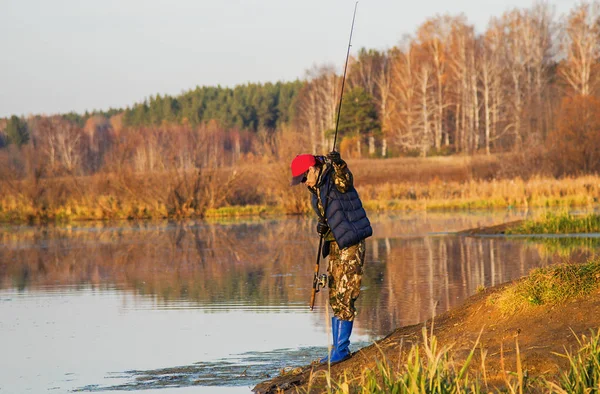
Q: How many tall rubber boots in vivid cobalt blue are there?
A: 2